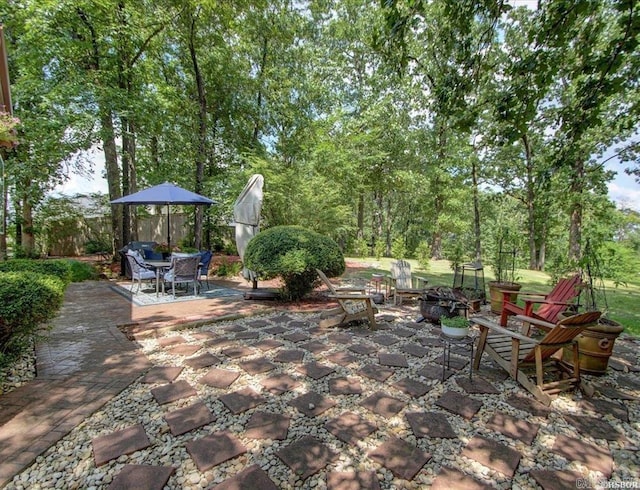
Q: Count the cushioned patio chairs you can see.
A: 4